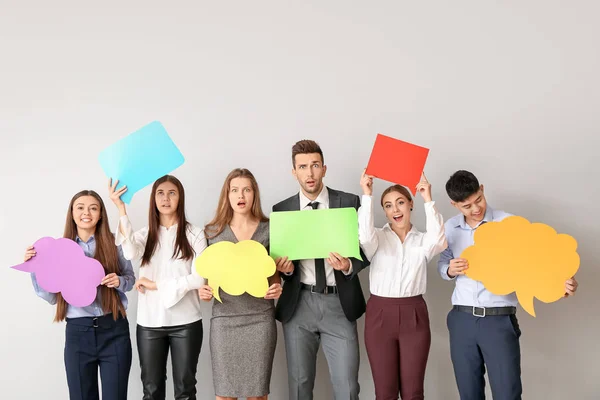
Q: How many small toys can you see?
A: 0